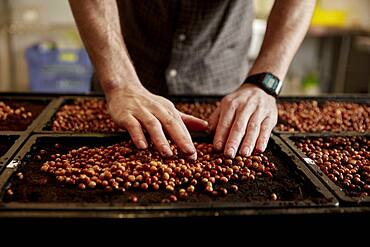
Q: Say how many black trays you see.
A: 6